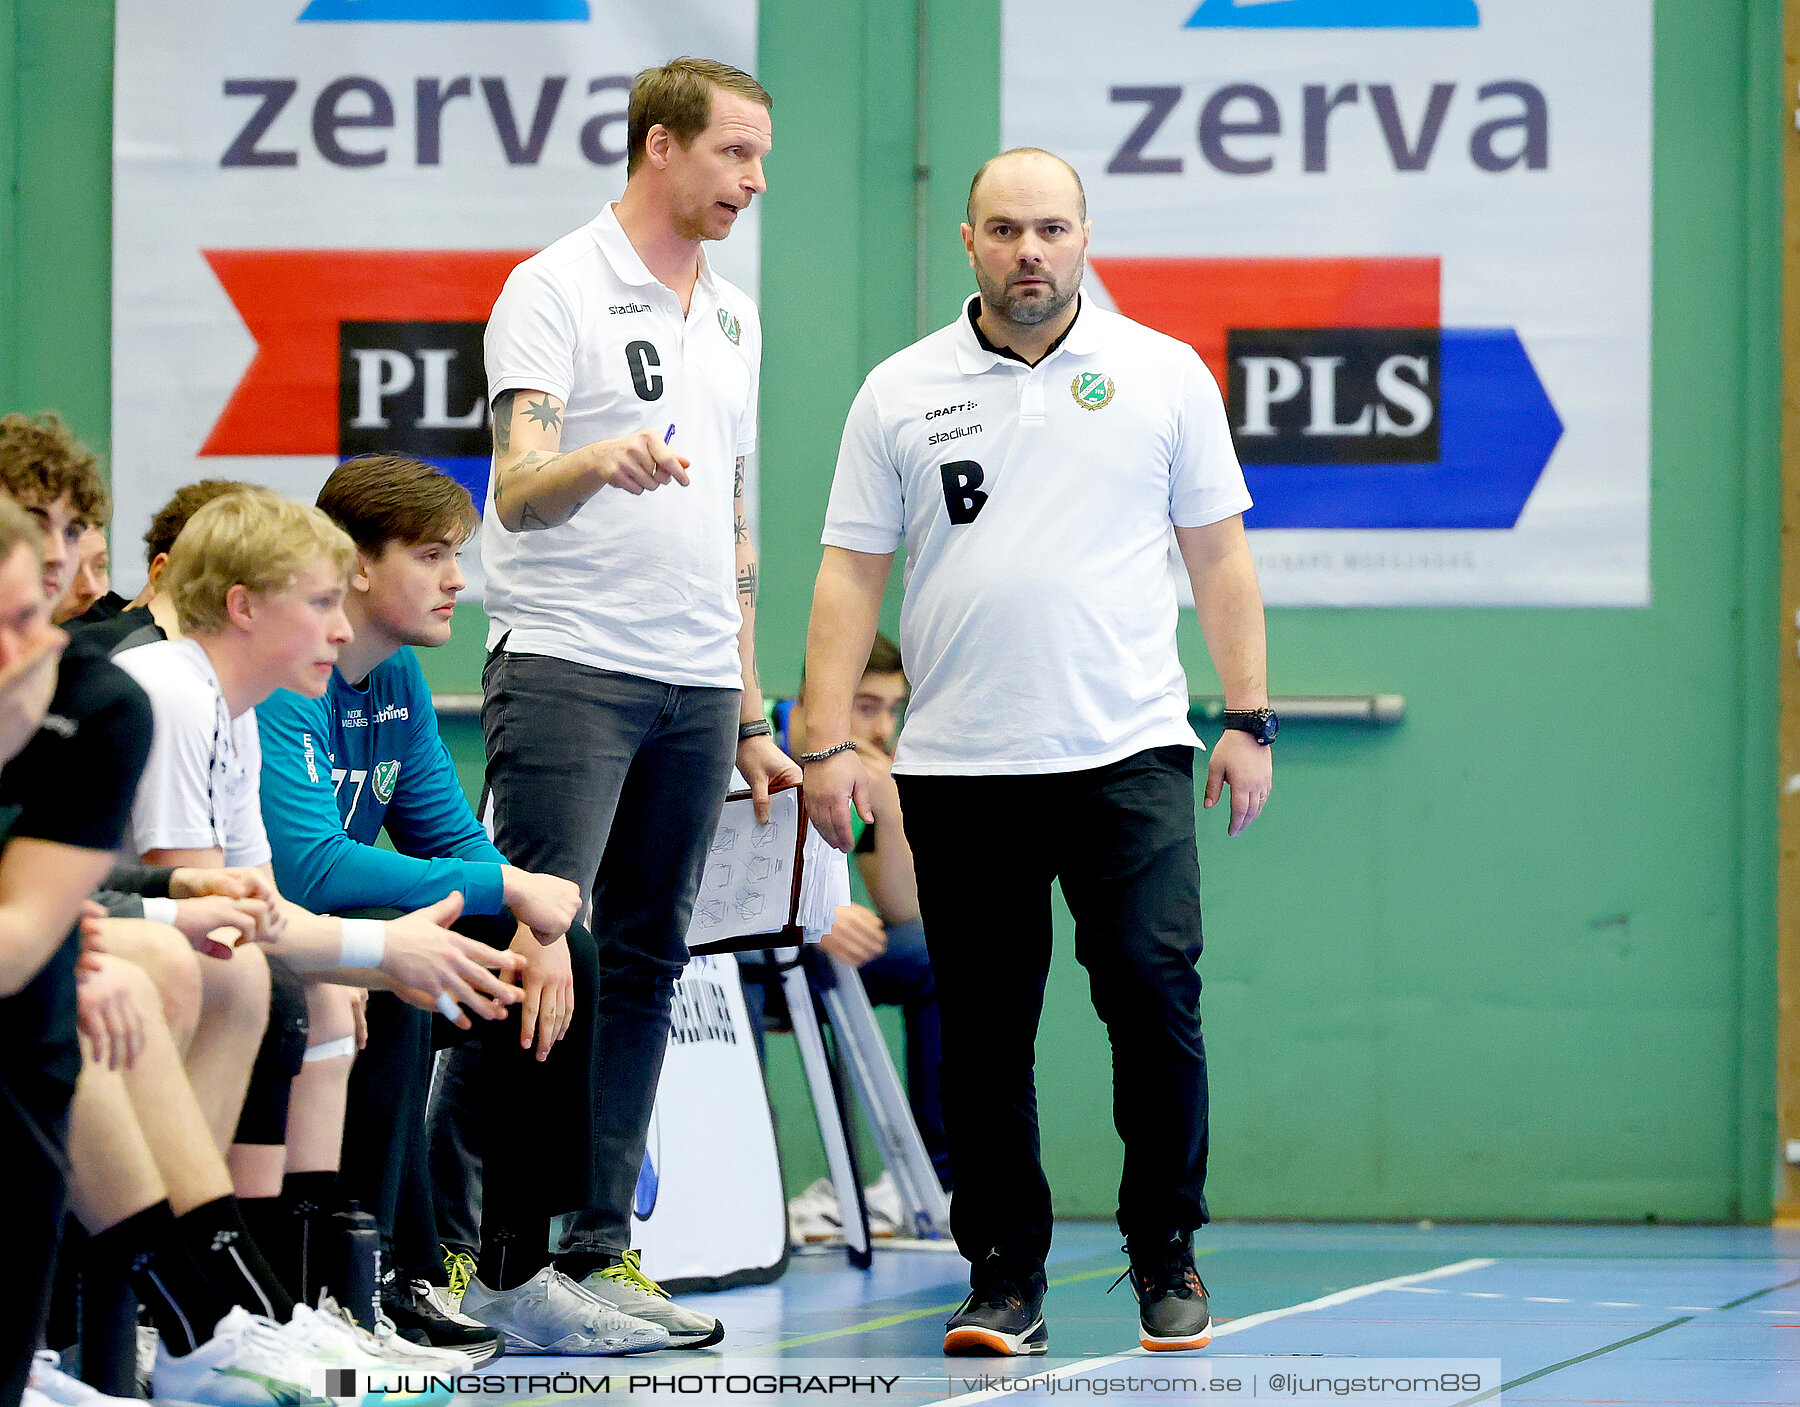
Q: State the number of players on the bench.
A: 6